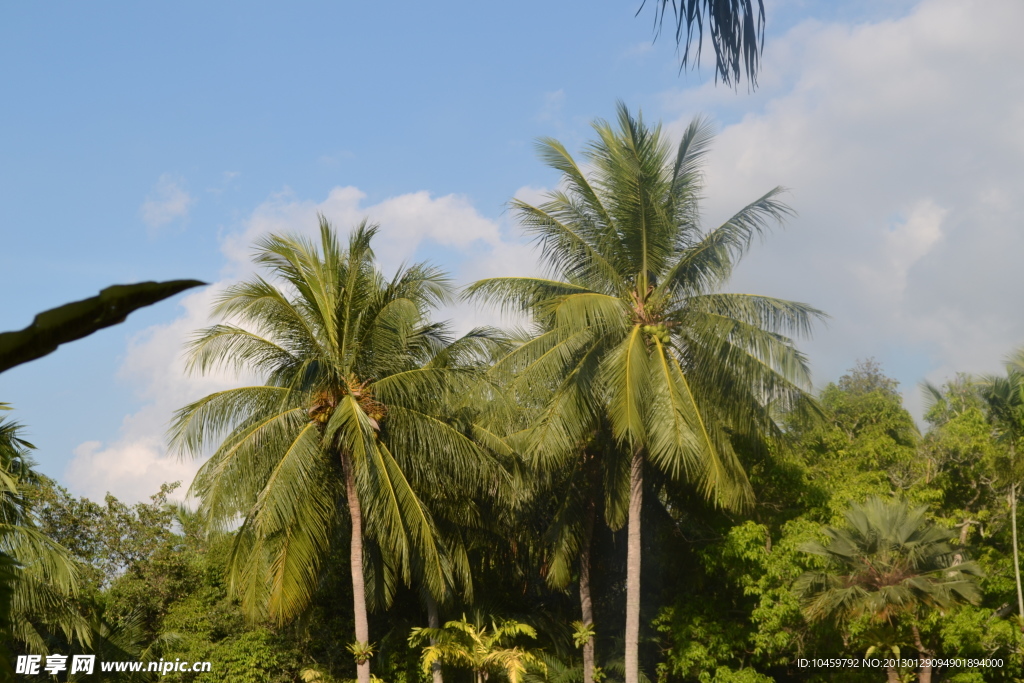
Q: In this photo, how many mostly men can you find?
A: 0